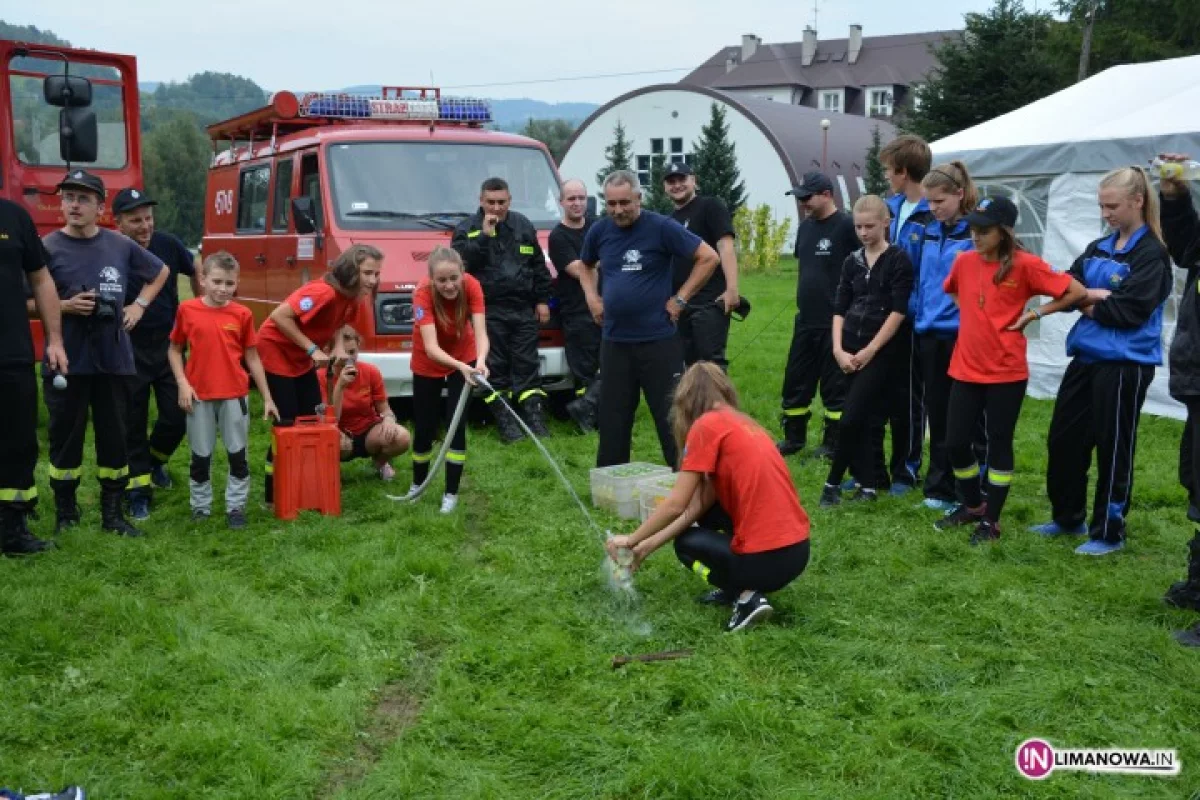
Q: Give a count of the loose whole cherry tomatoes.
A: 0